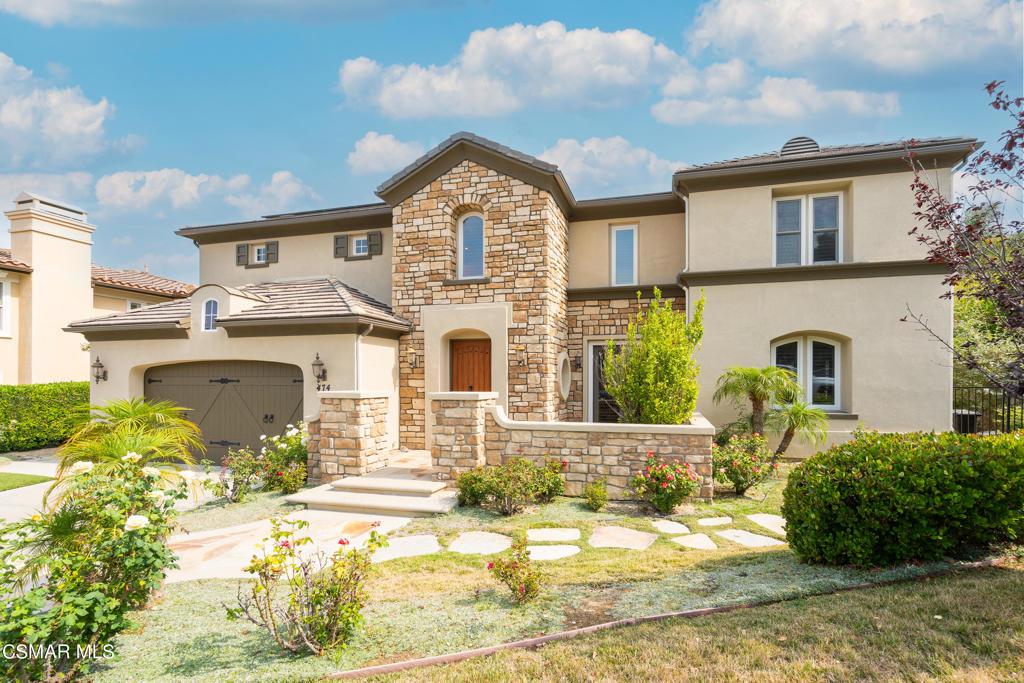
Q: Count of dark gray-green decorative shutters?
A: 4